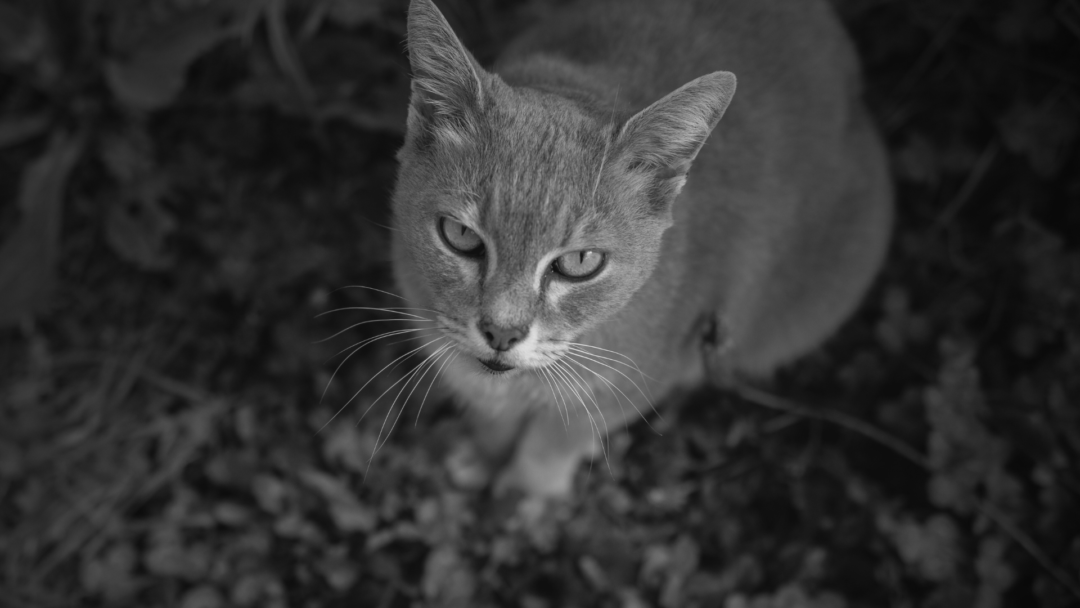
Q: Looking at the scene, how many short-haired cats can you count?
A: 1